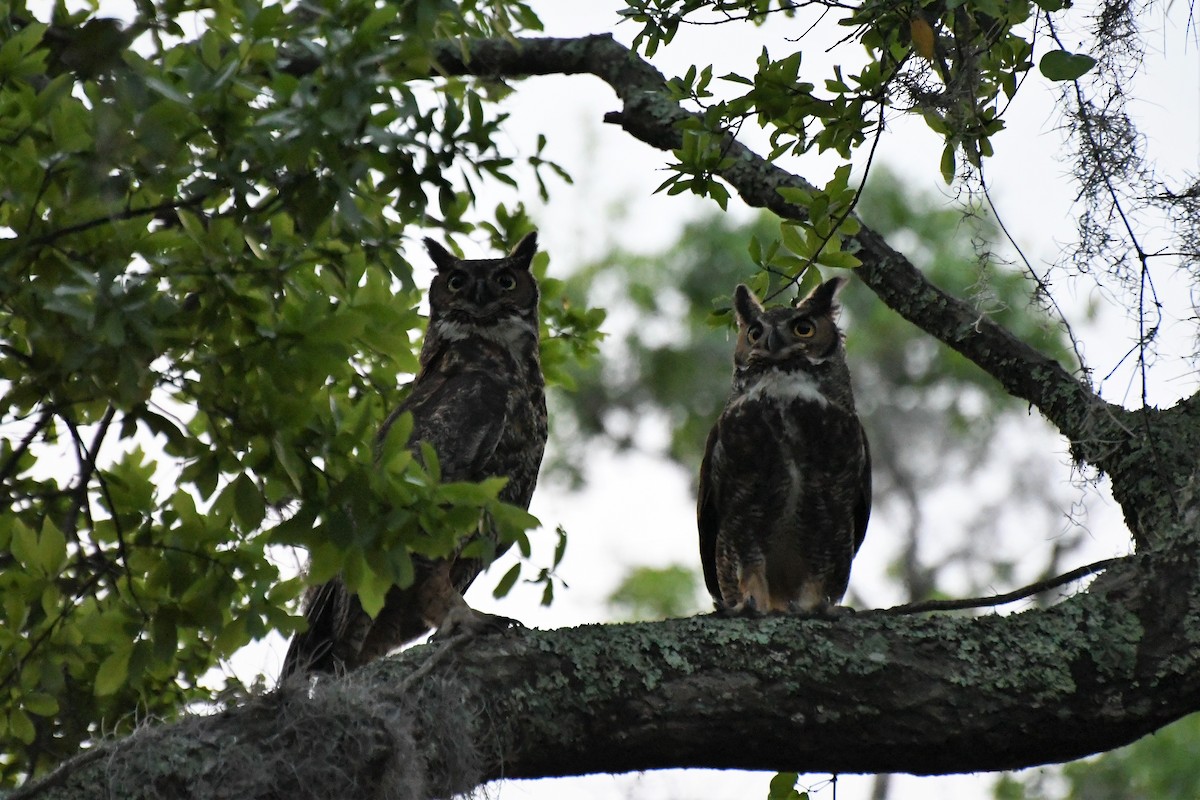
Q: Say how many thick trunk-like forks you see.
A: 2